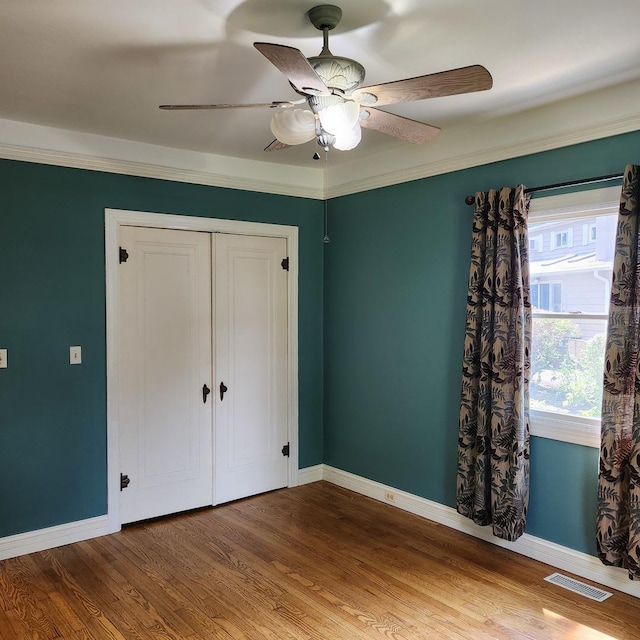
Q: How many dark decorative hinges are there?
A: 4